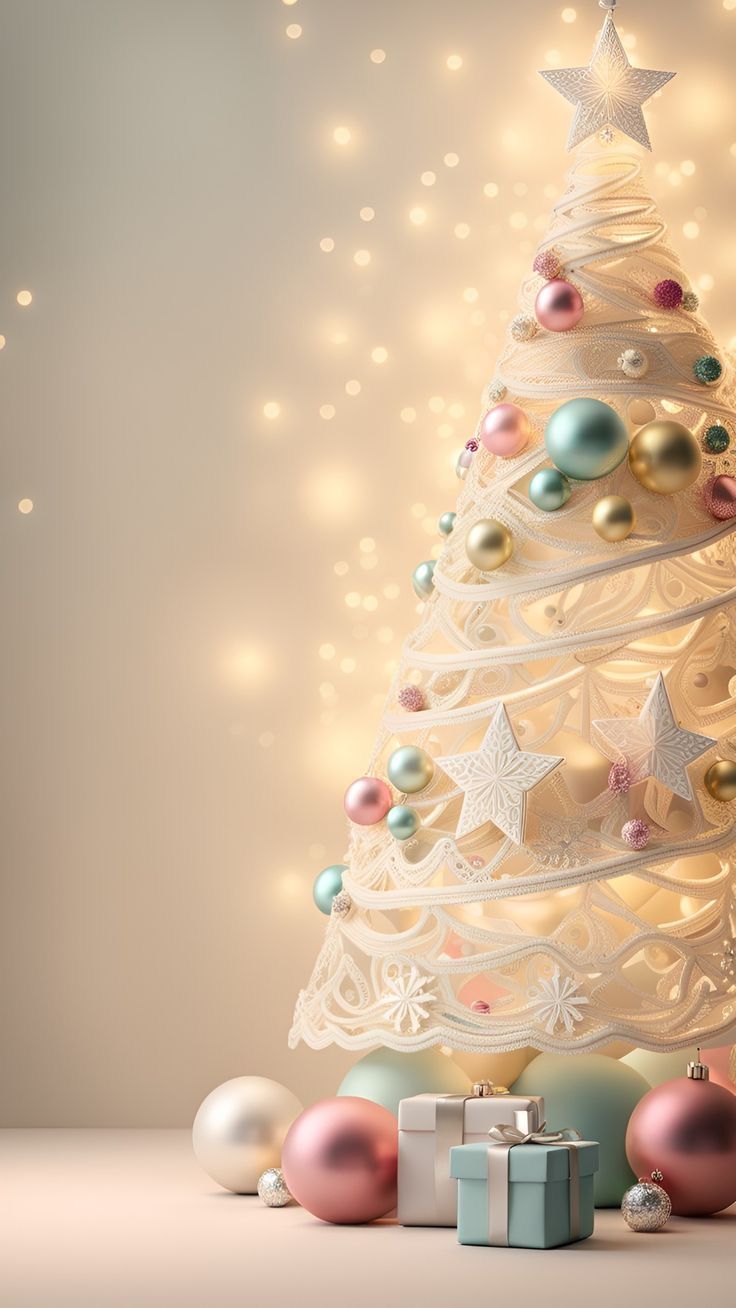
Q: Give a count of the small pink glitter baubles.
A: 5